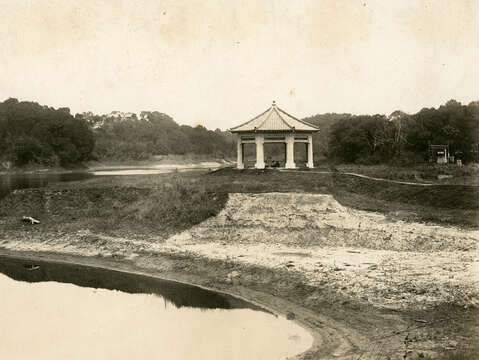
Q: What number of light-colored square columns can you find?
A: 4